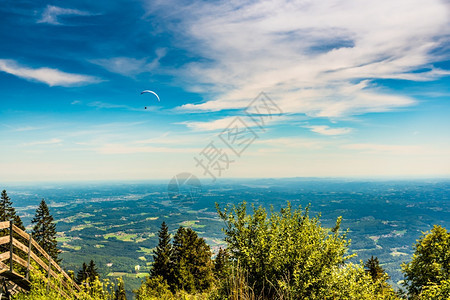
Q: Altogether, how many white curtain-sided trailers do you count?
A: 0